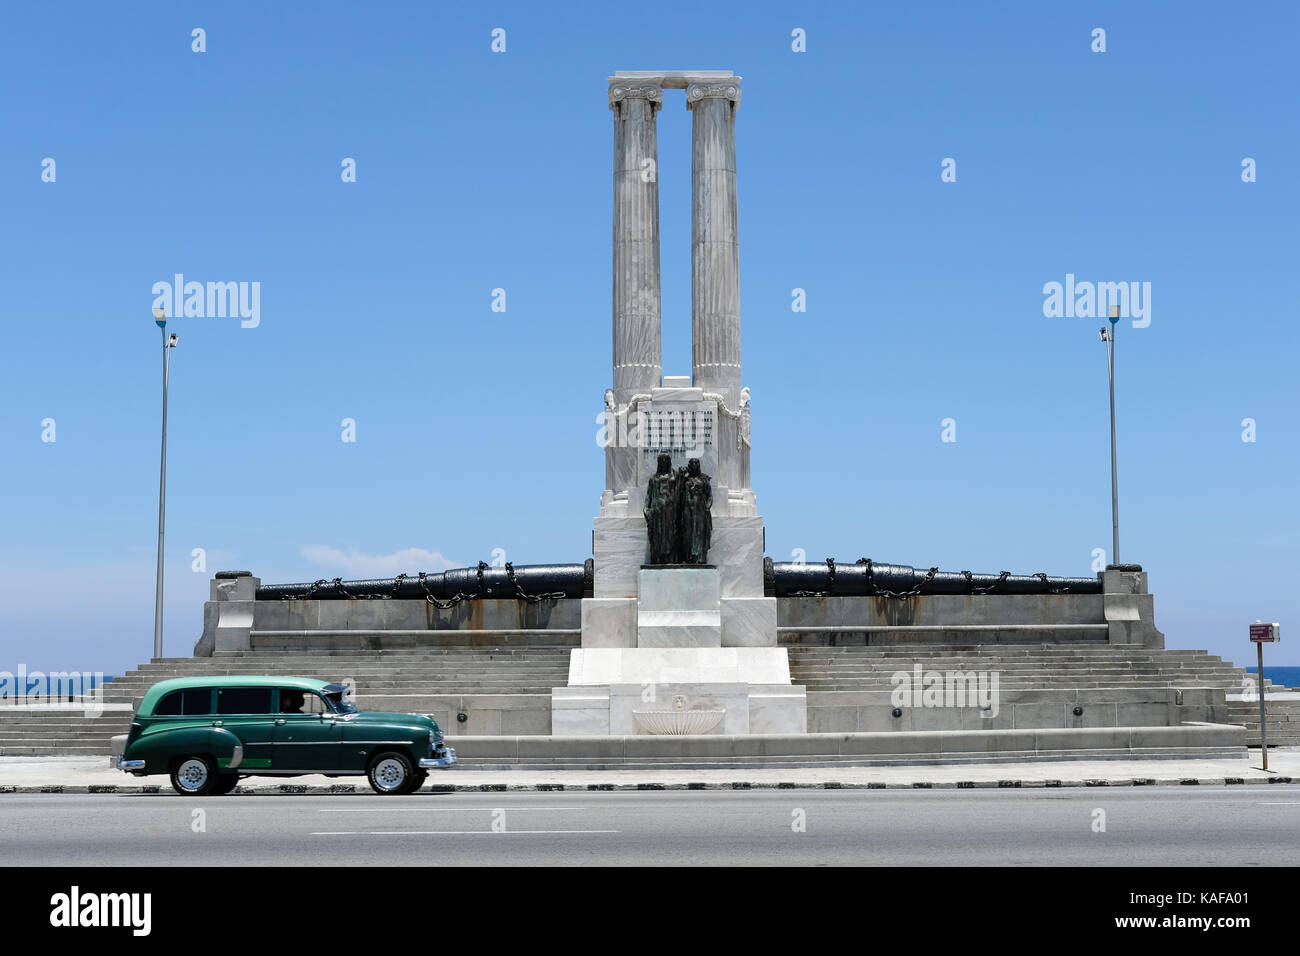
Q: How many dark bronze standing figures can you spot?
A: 2